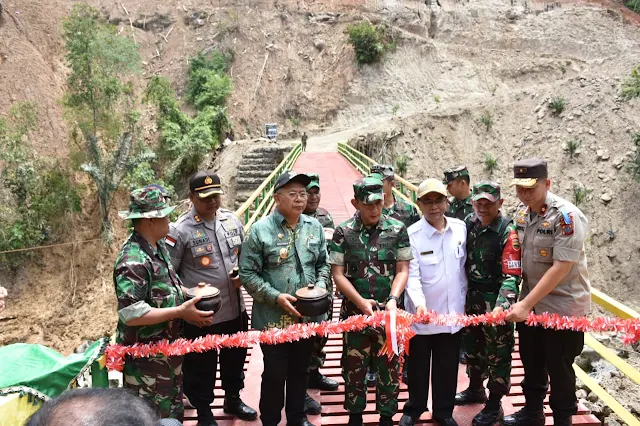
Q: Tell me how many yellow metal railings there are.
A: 2